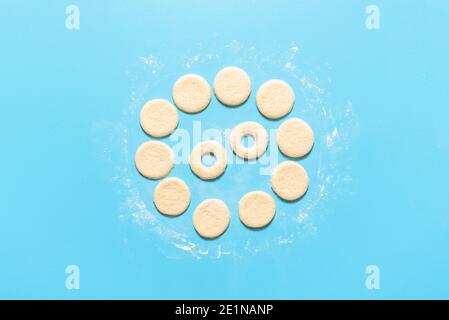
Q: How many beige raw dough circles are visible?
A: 12